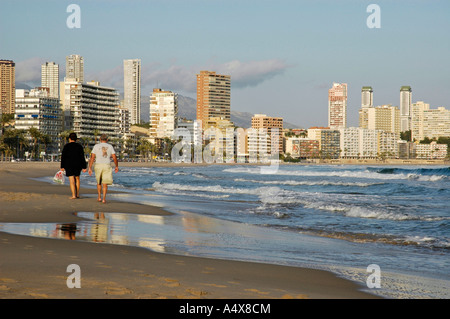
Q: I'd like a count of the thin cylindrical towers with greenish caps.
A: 2